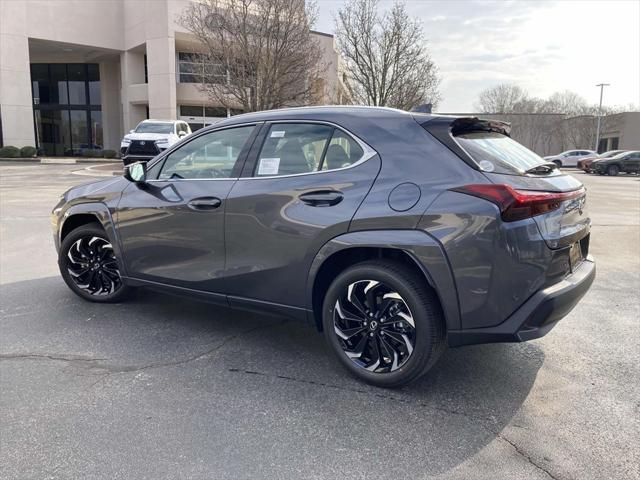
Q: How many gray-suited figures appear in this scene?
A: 0